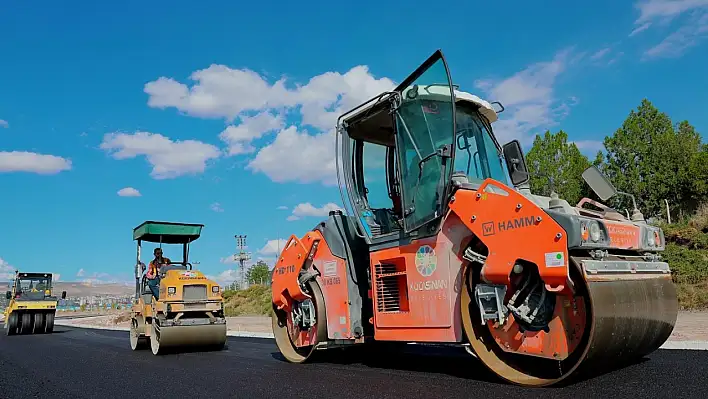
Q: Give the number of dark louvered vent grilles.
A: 1